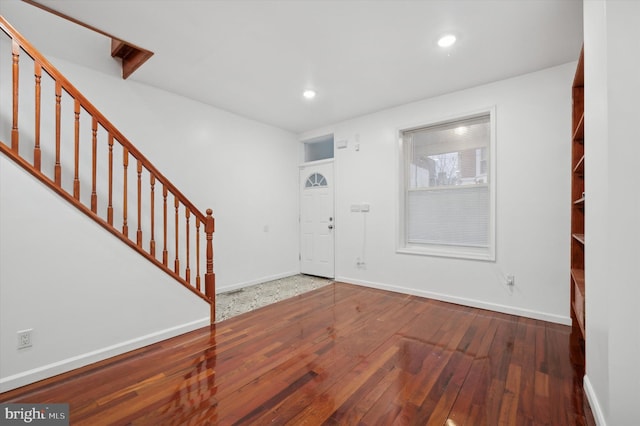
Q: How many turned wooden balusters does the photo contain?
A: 13